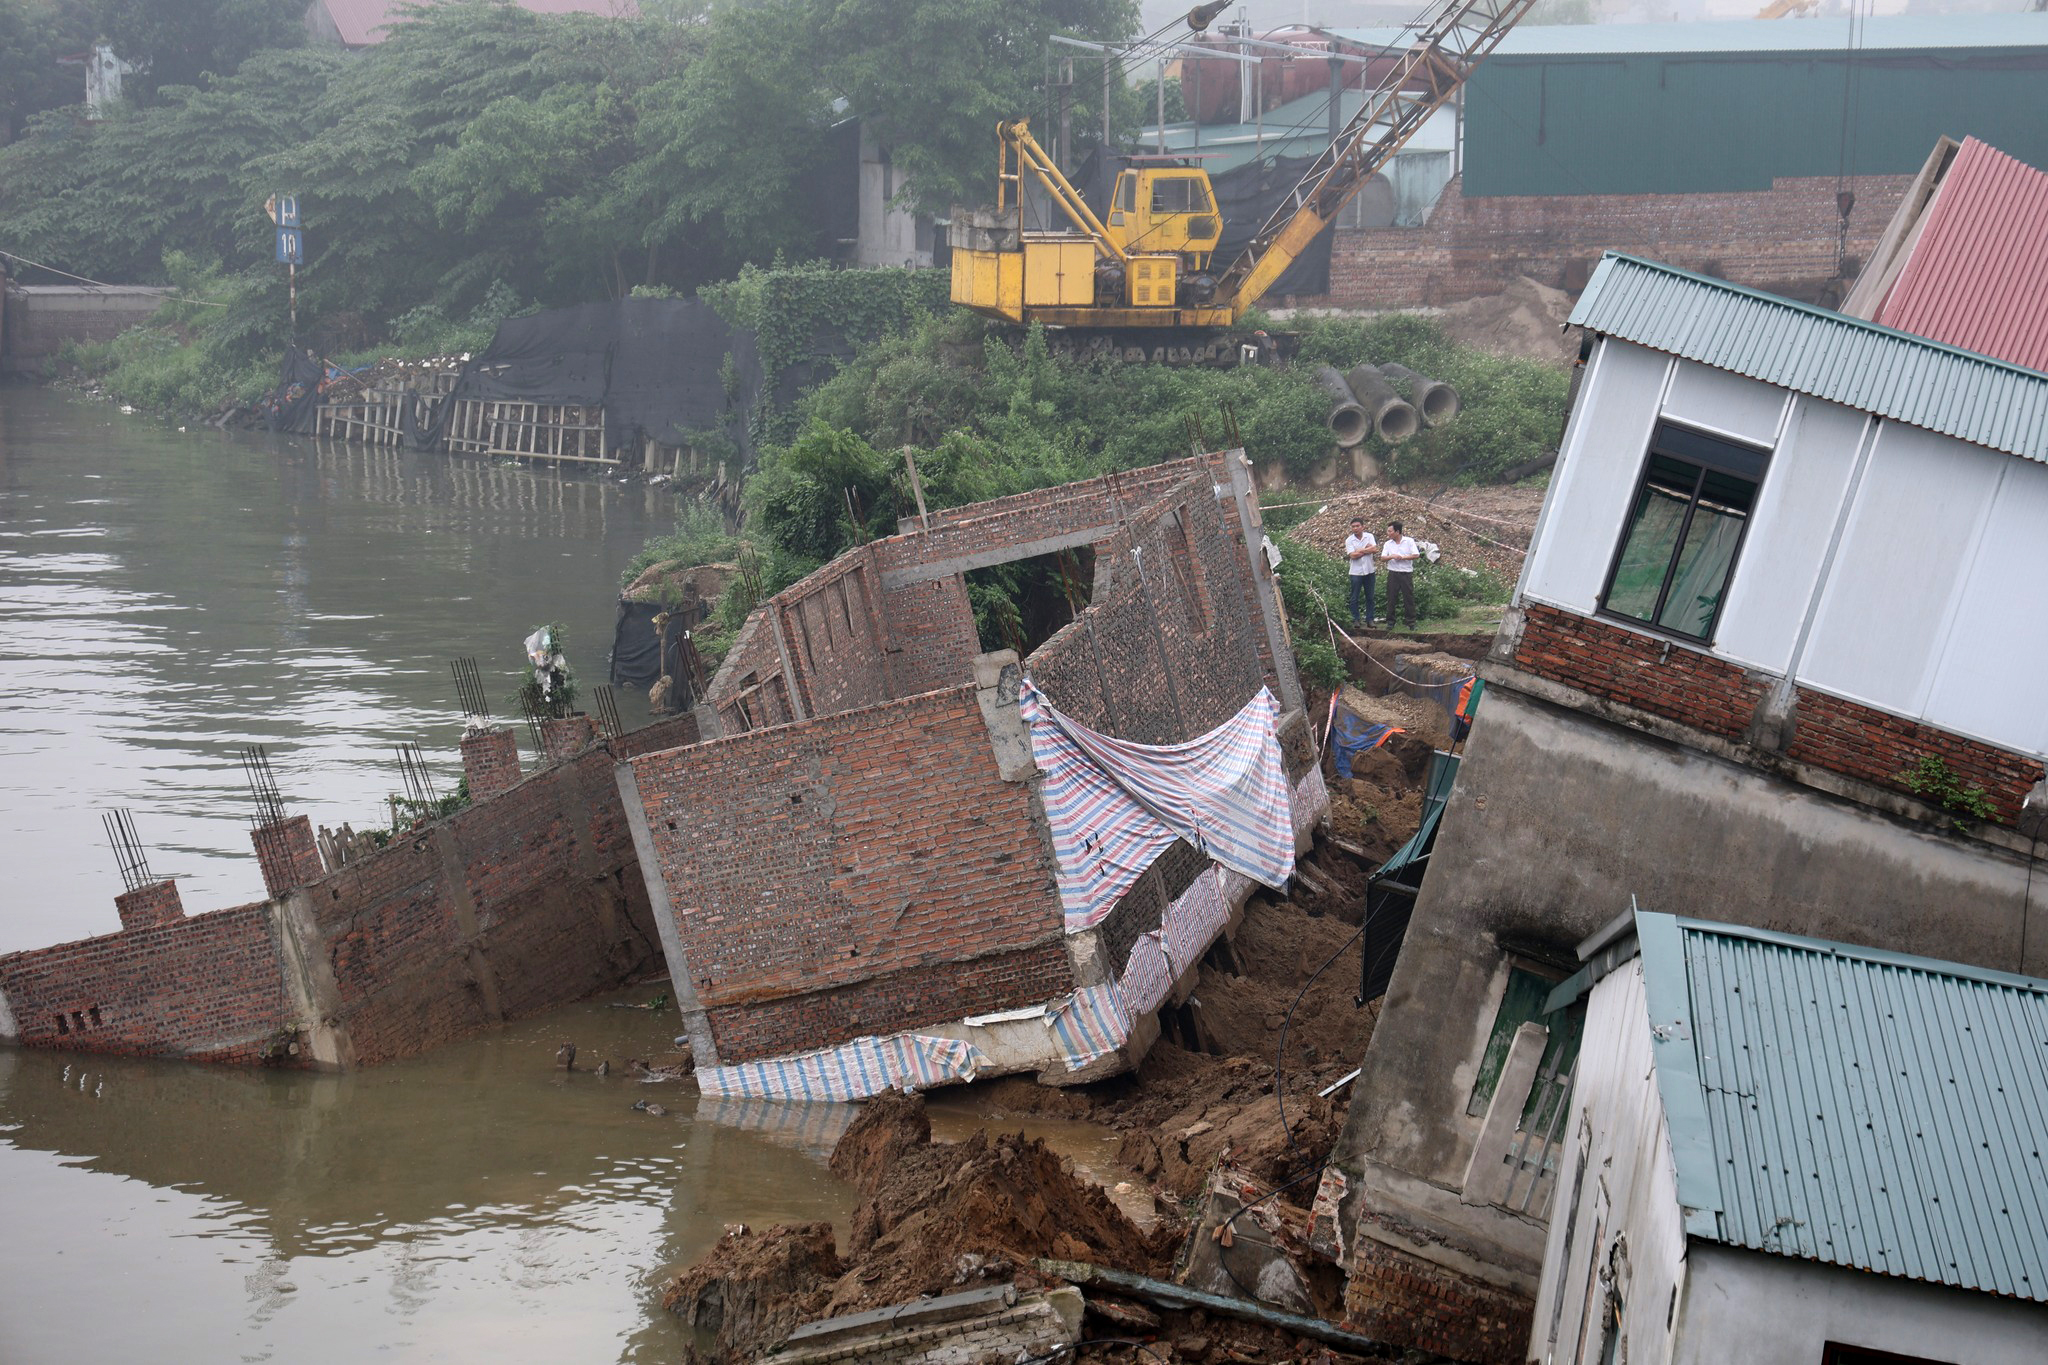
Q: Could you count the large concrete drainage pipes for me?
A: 3